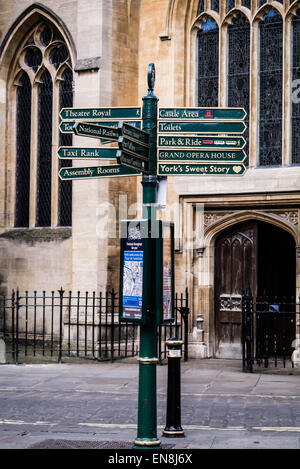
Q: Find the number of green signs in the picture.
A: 13